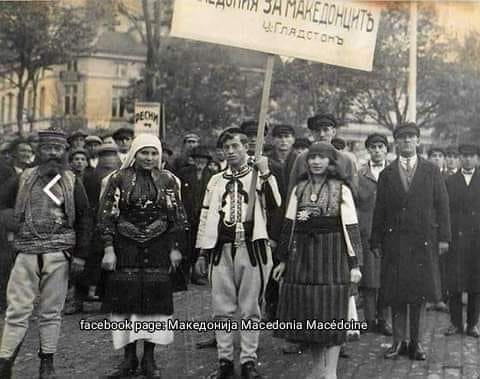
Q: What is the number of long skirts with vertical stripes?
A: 1